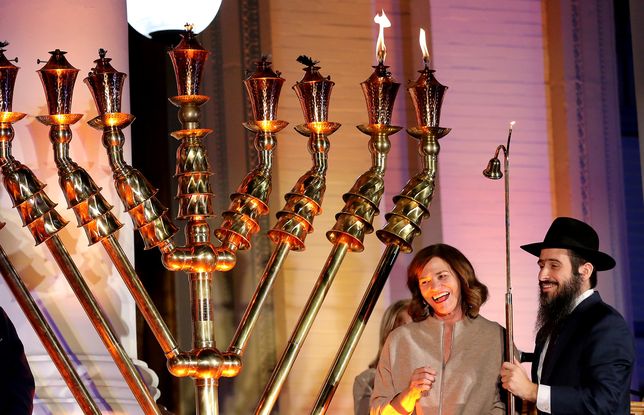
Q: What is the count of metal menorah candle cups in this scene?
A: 8